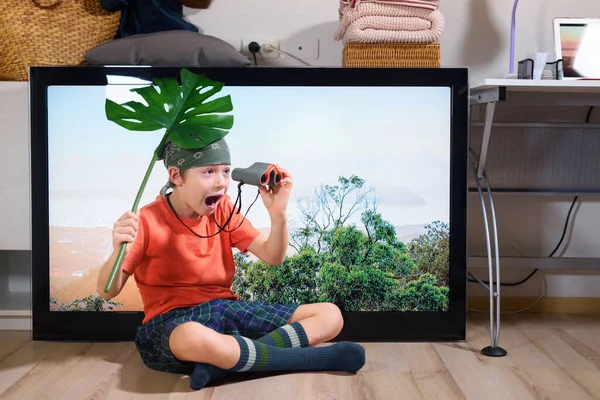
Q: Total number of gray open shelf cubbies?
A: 1